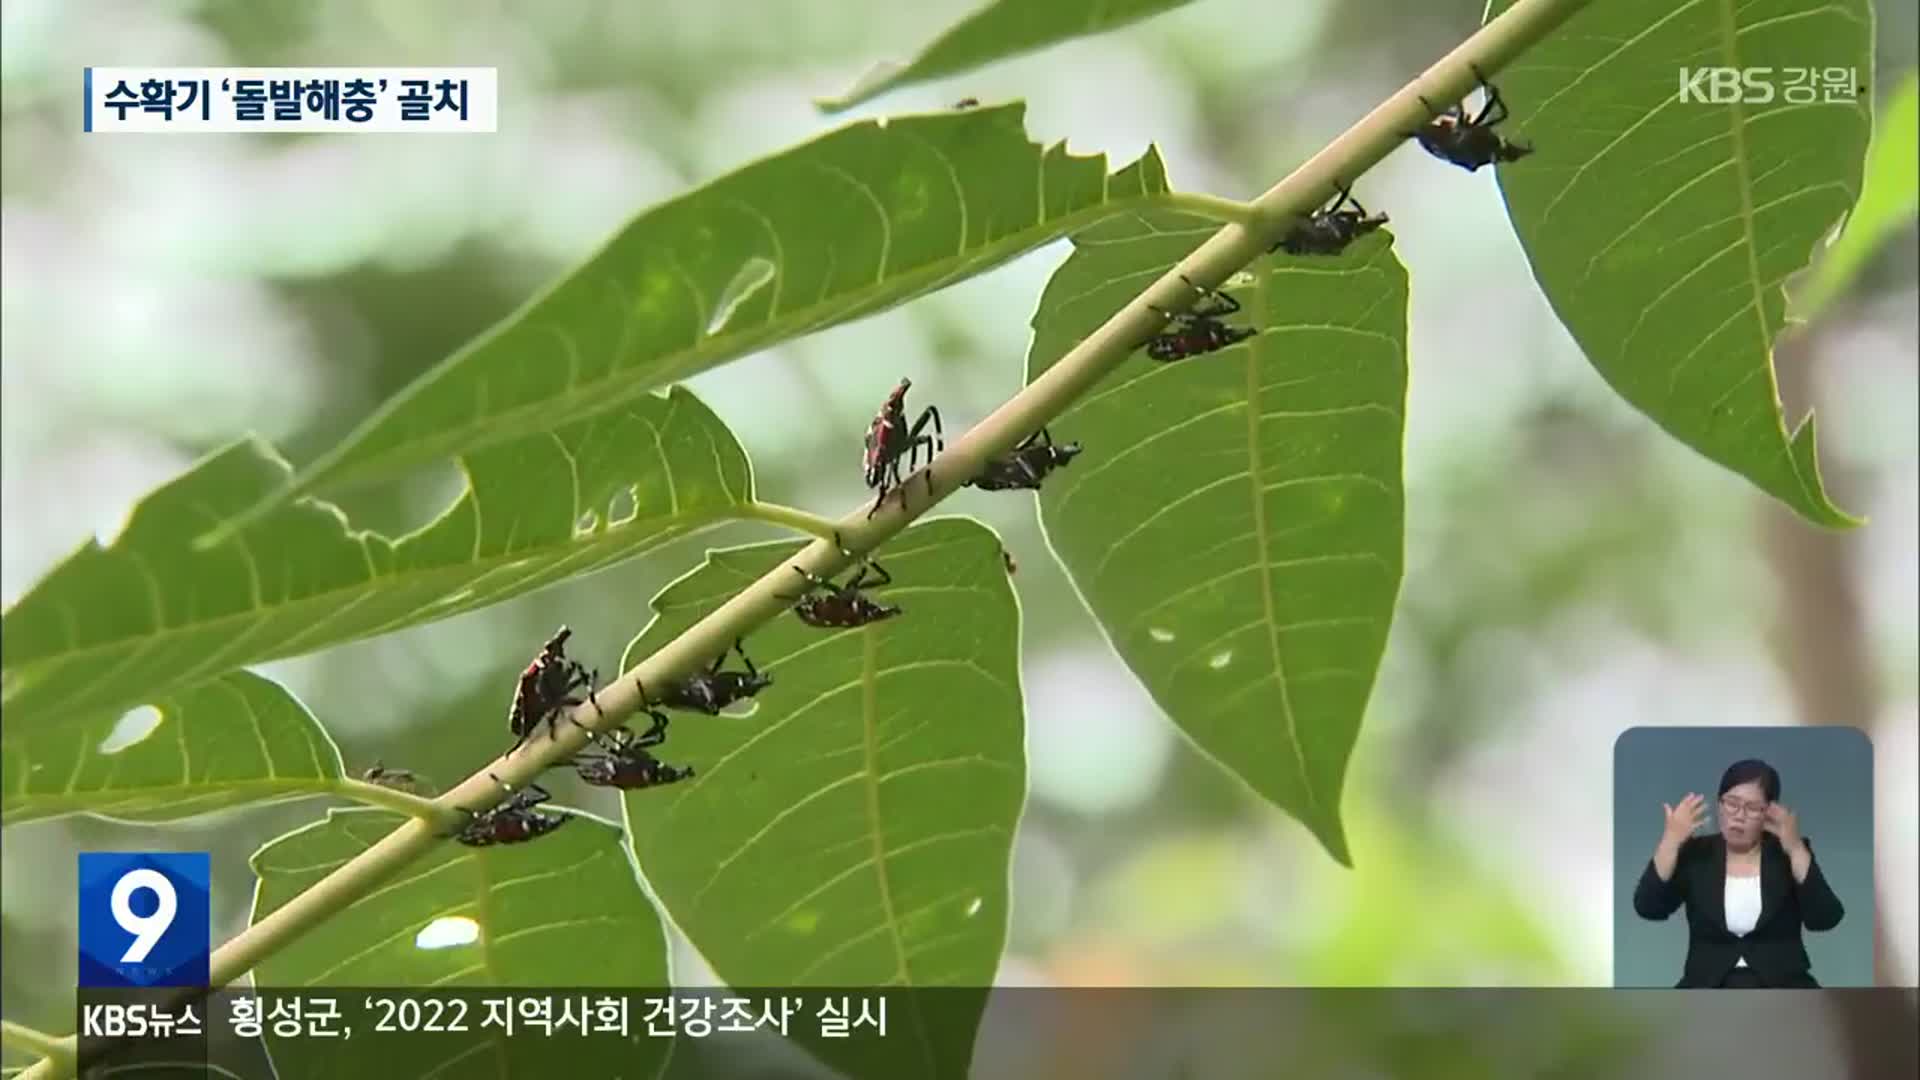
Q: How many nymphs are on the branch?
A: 10